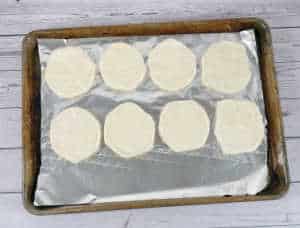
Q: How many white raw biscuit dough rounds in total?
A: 8